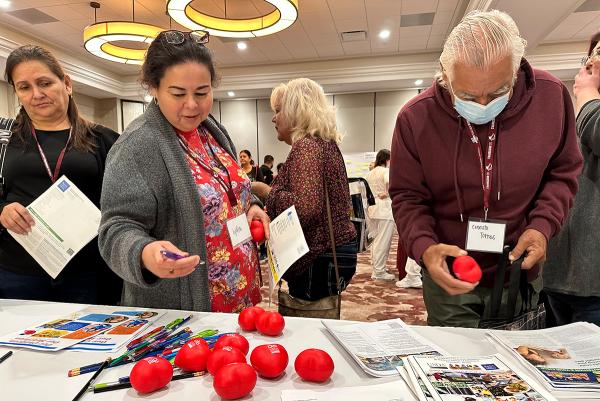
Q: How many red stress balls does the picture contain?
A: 11